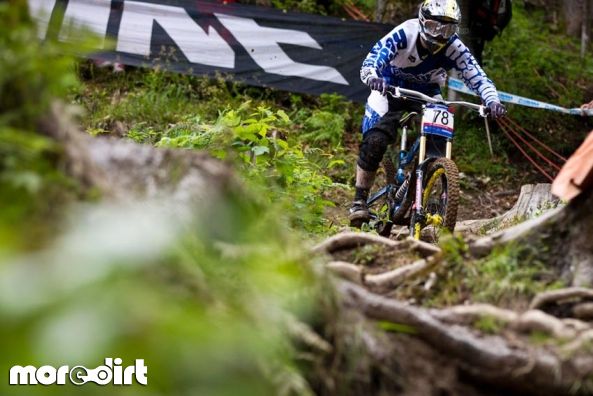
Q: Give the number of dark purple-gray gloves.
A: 2